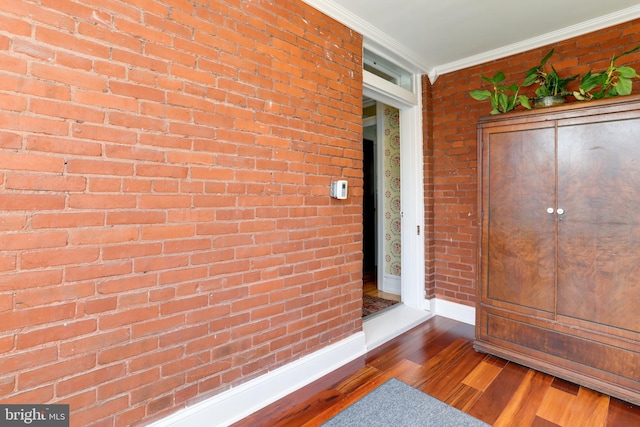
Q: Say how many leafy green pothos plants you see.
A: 3